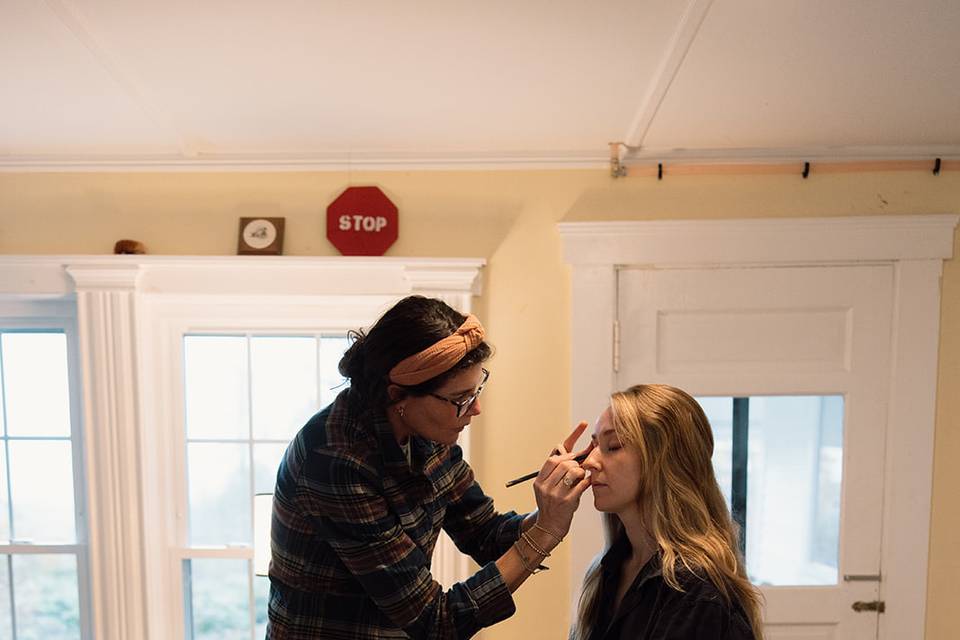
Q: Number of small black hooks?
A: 3